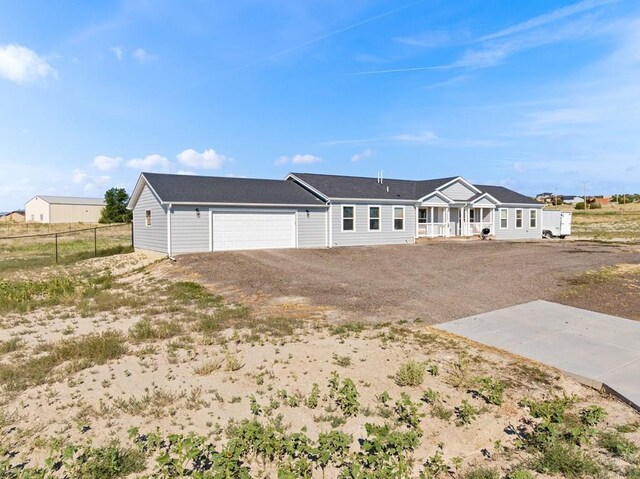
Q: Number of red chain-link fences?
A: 0